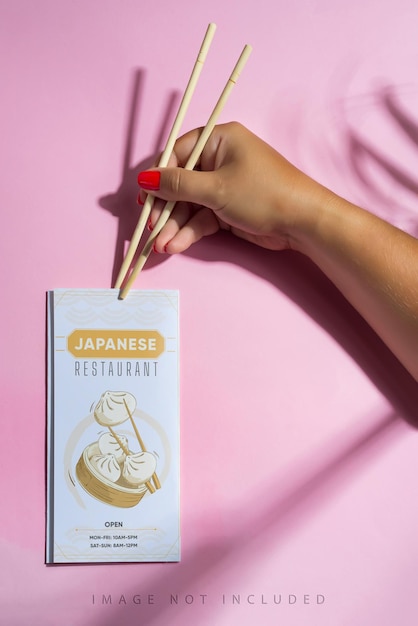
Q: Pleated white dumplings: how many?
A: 4